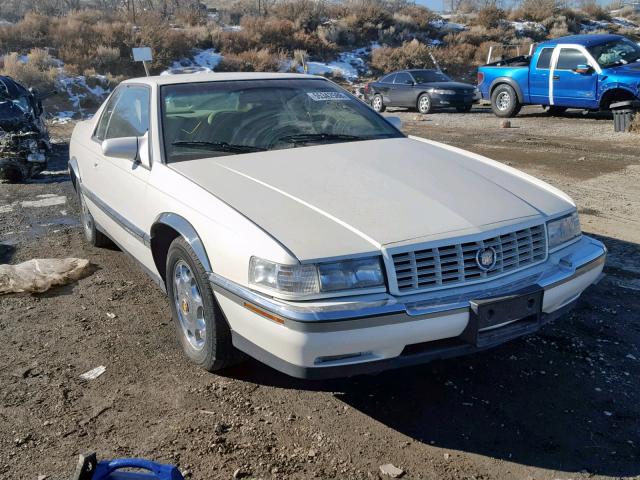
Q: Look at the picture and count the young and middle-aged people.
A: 0